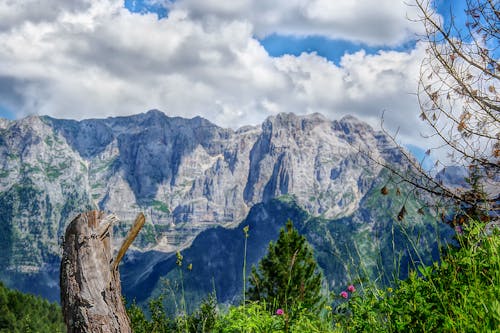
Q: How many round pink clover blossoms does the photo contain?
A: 3